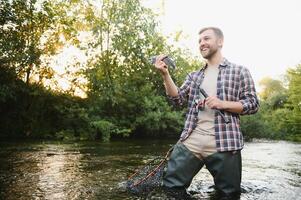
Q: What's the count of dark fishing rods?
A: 1